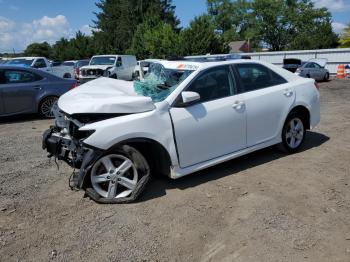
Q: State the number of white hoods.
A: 2